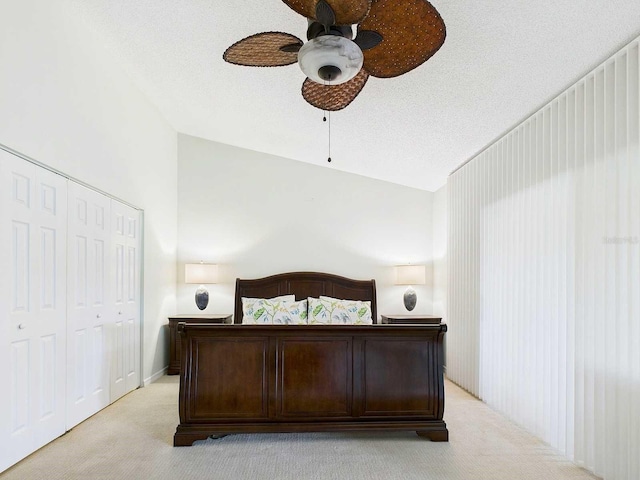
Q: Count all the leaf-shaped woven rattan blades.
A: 4